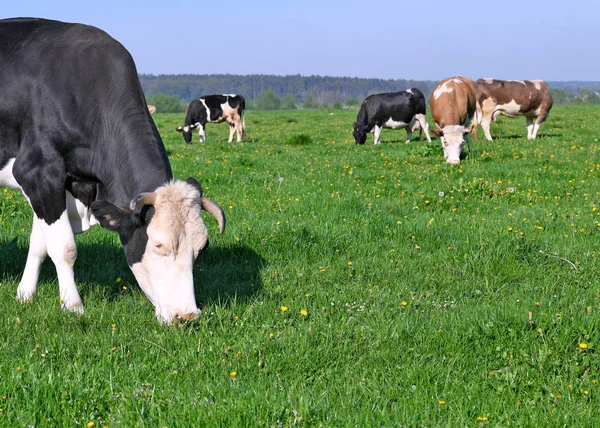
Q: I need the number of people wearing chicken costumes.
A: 0